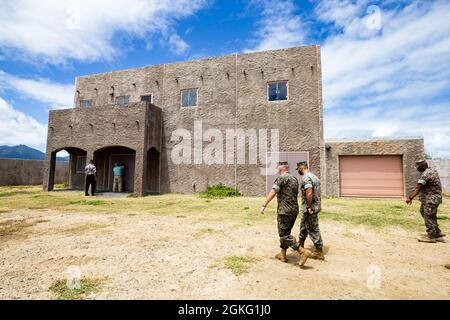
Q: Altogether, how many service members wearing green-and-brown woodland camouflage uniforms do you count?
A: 3